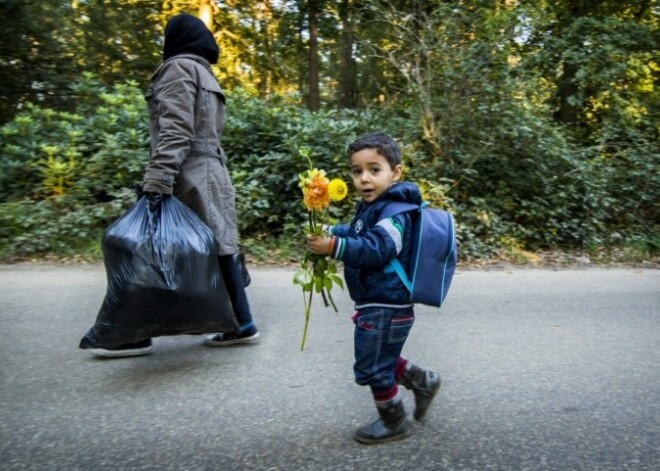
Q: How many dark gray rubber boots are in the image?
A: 2